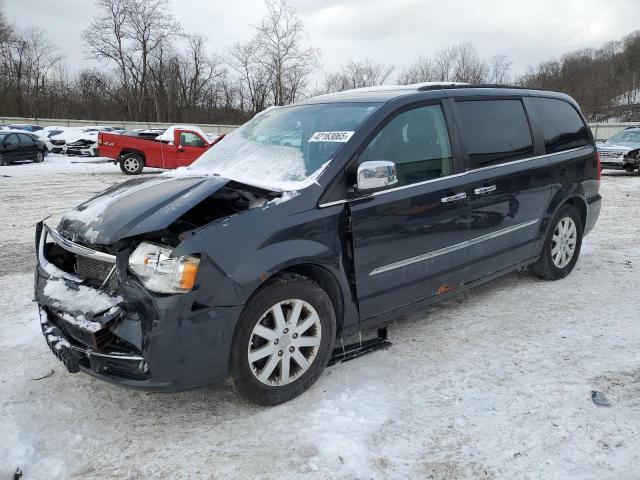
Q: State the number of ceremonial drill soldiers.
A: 0